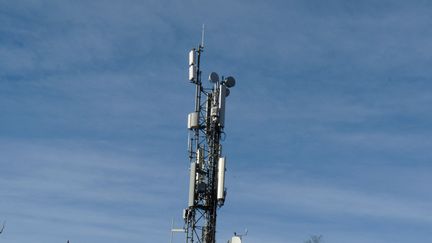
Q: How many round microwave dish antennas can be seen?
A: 3